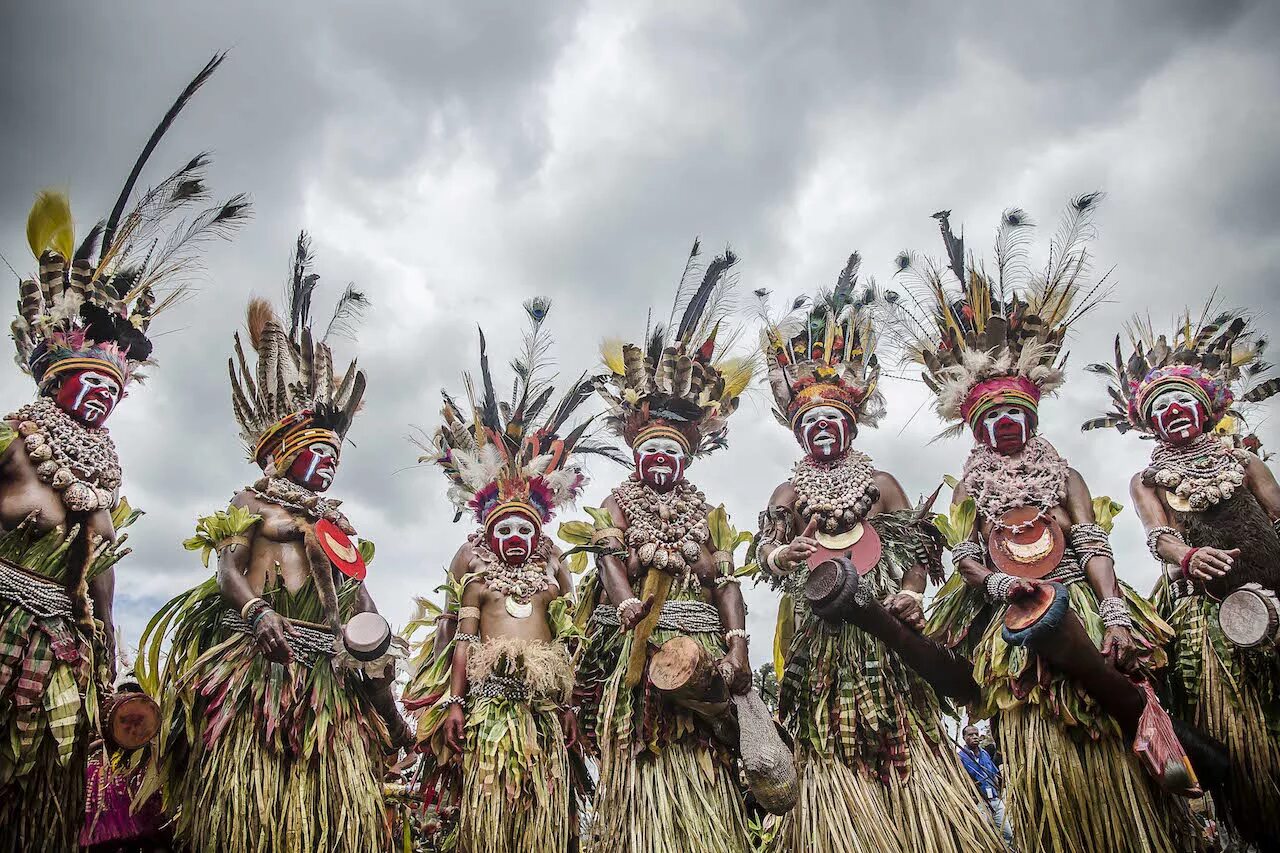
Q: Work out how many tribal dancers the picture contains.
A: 7